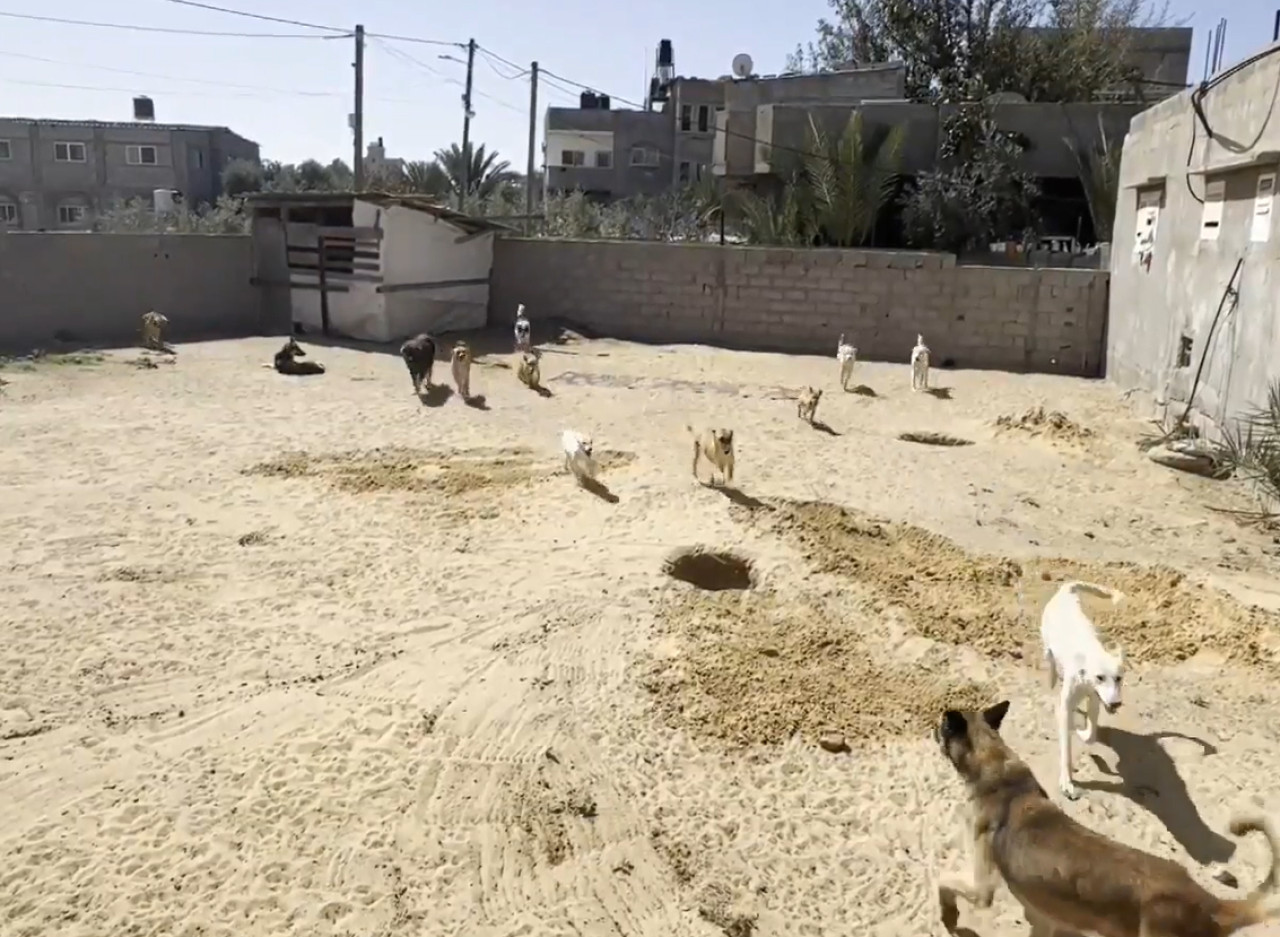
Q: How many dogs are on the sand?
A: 13